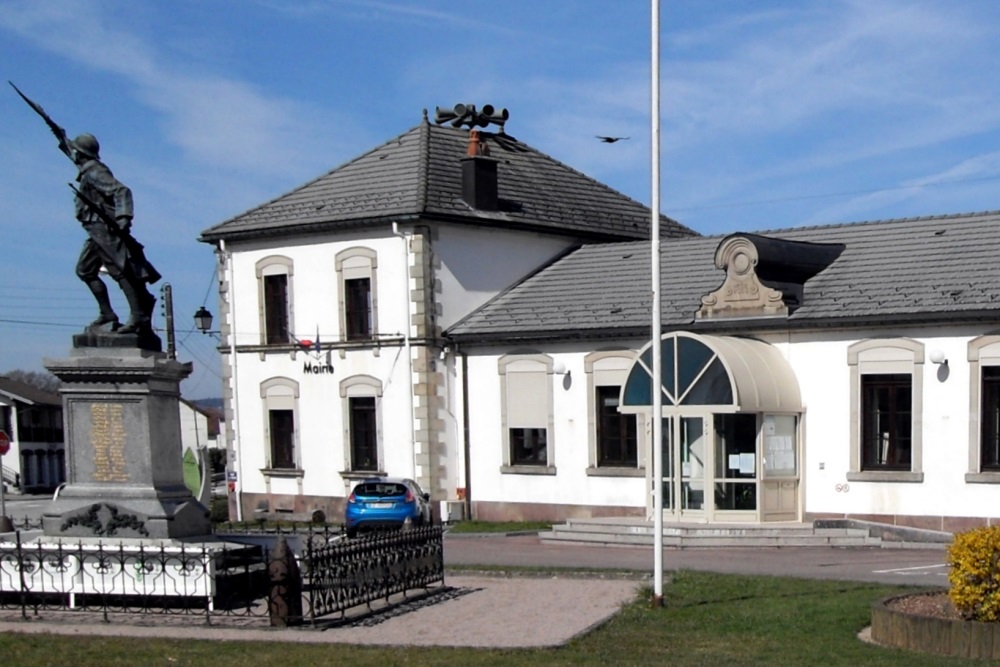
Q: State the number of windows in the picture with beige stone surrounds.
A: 8